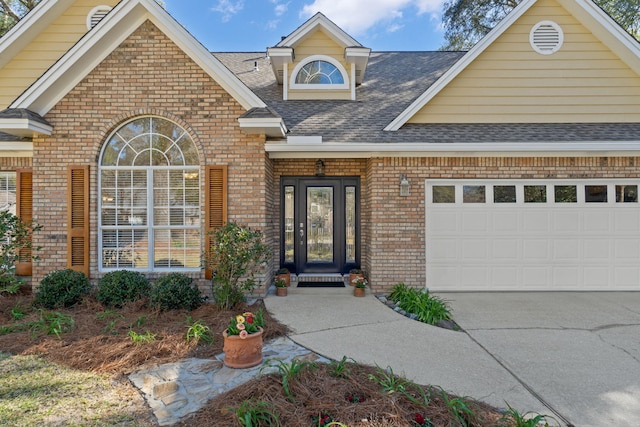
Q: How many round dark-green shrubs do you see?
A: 3